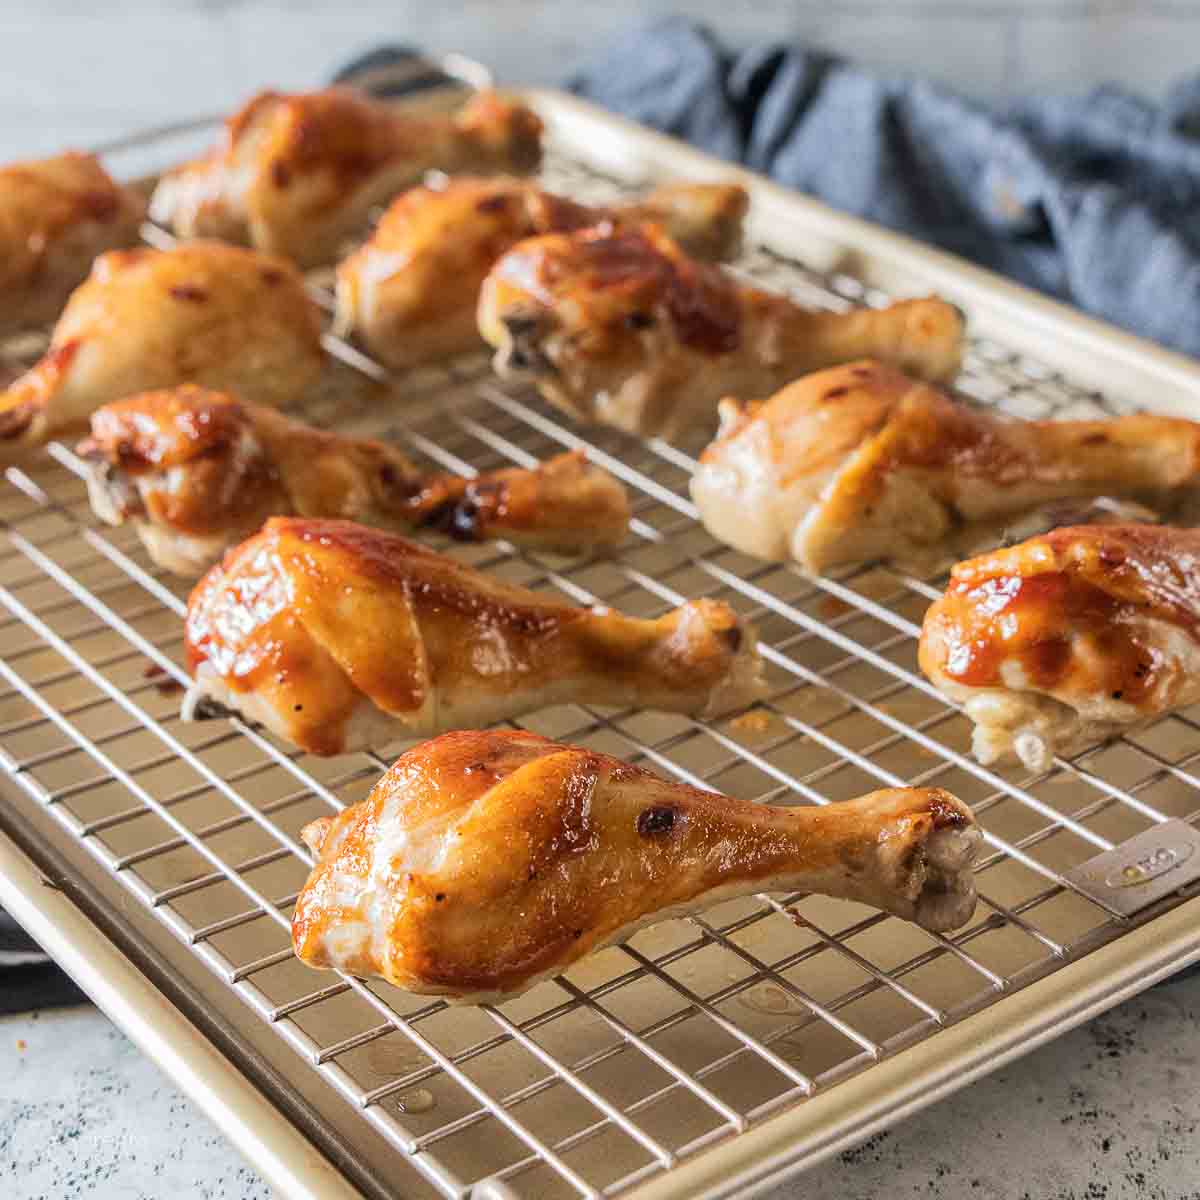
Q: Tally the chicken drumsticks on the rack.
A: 10